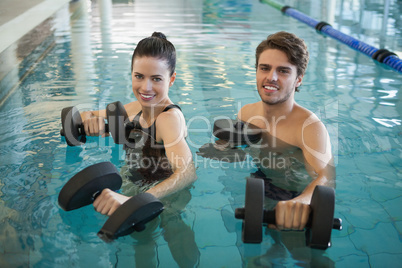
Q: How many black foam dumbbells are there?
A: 4